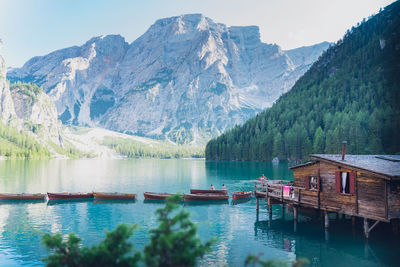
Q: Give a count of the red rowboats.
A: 7